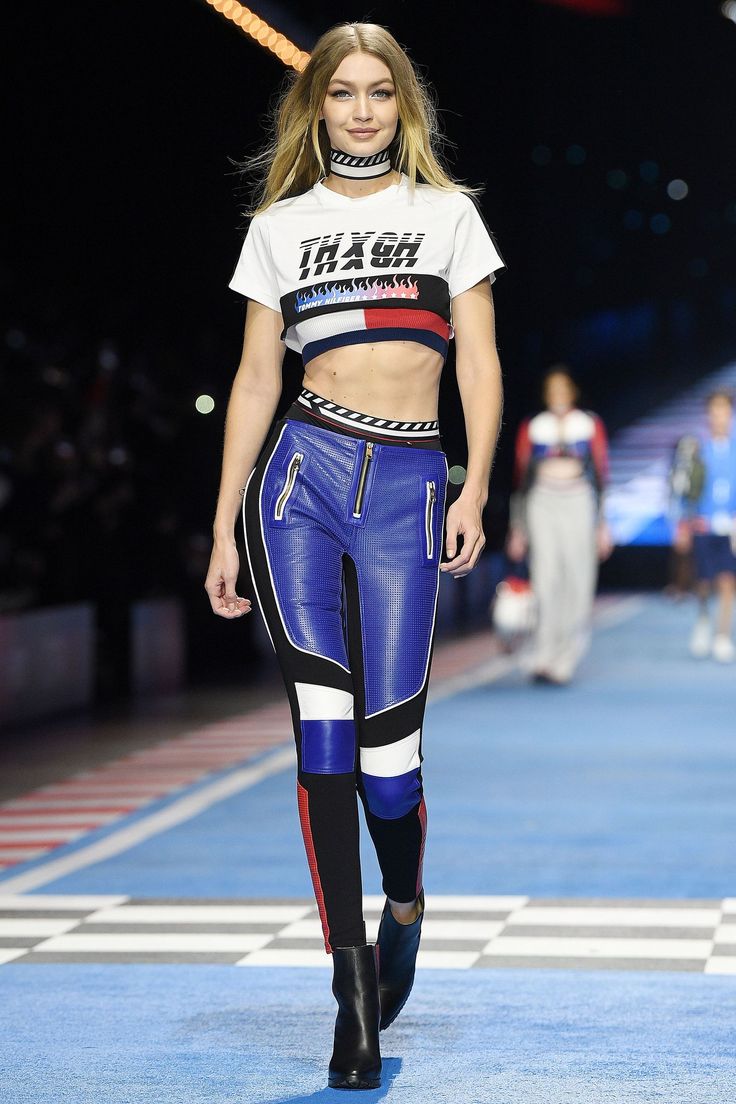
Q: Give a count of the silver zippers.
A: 3